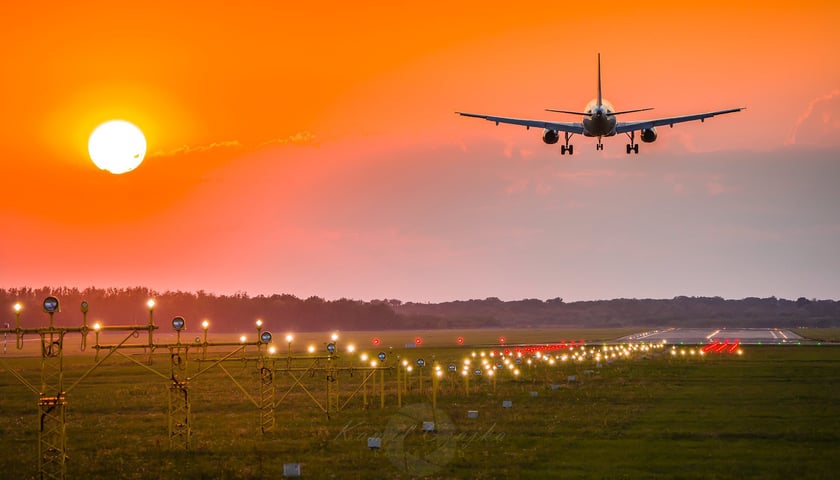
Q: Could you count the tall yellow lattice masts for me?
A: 4